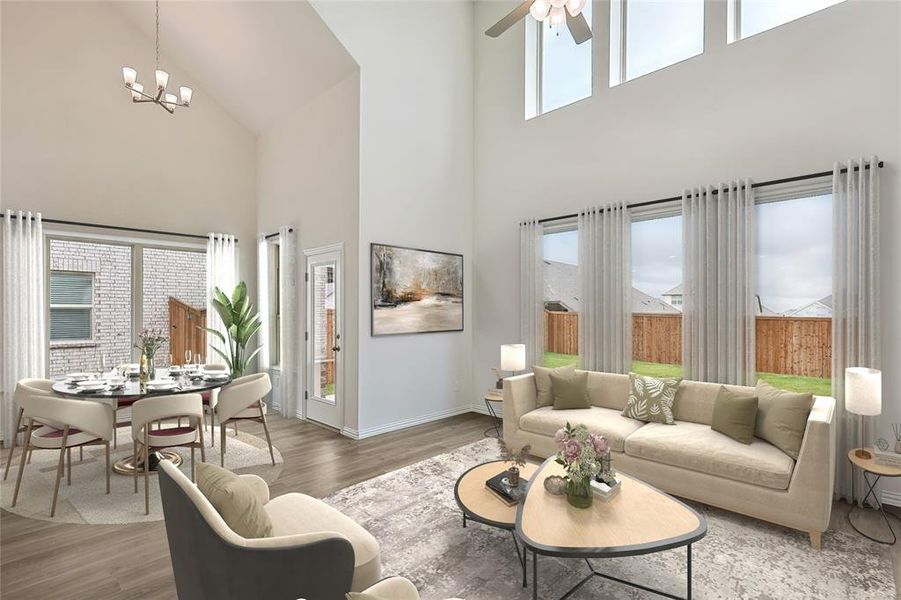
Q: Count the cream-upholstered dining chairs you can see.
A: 6